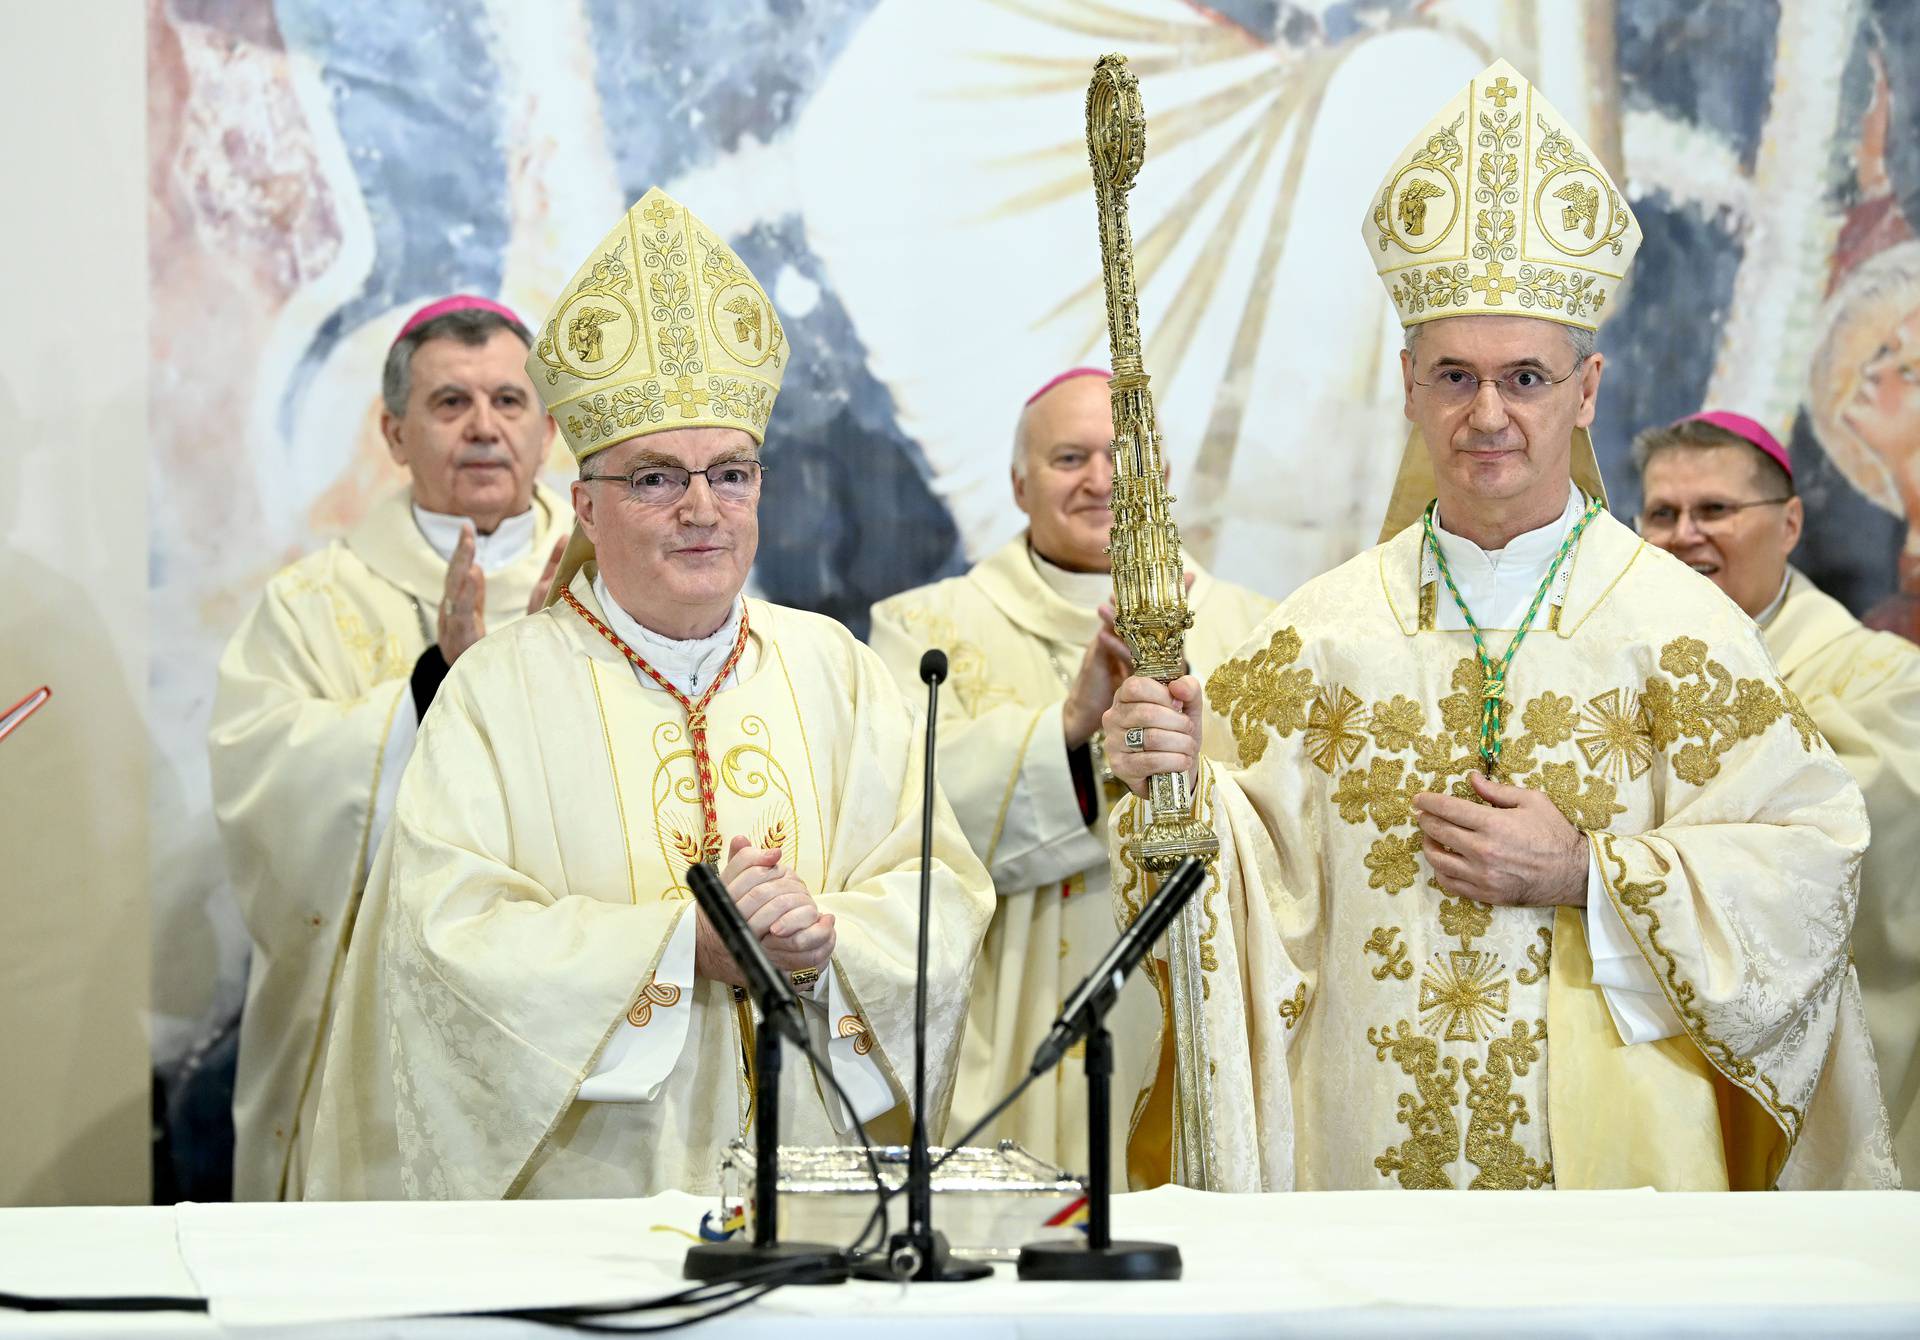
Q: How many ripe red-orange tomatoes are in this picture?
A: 0